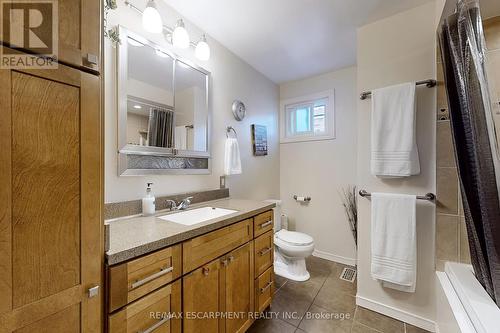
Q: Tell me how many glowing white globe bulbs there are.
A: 3